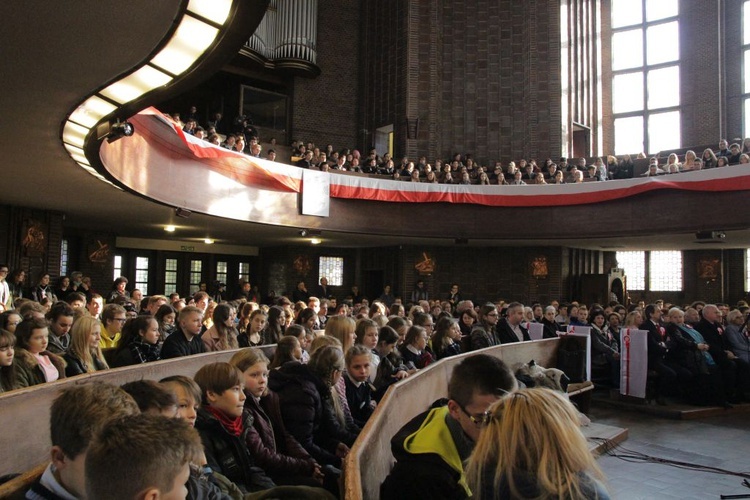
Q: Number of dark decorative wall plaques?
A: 6